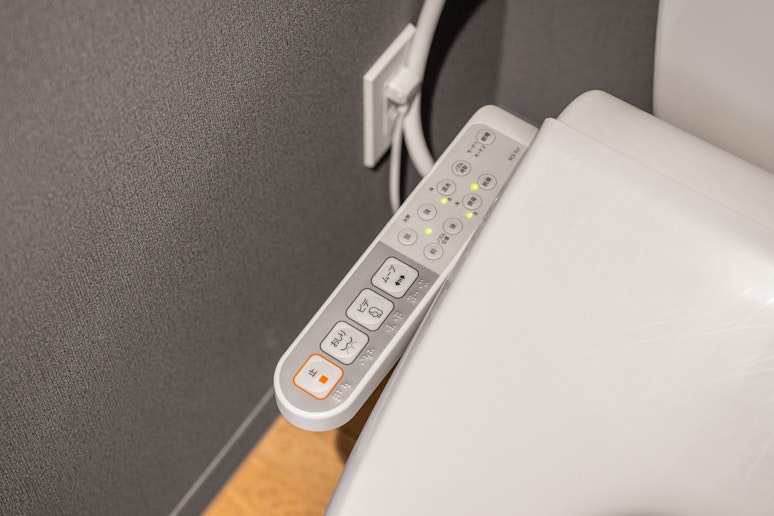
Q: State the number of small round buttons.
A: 9